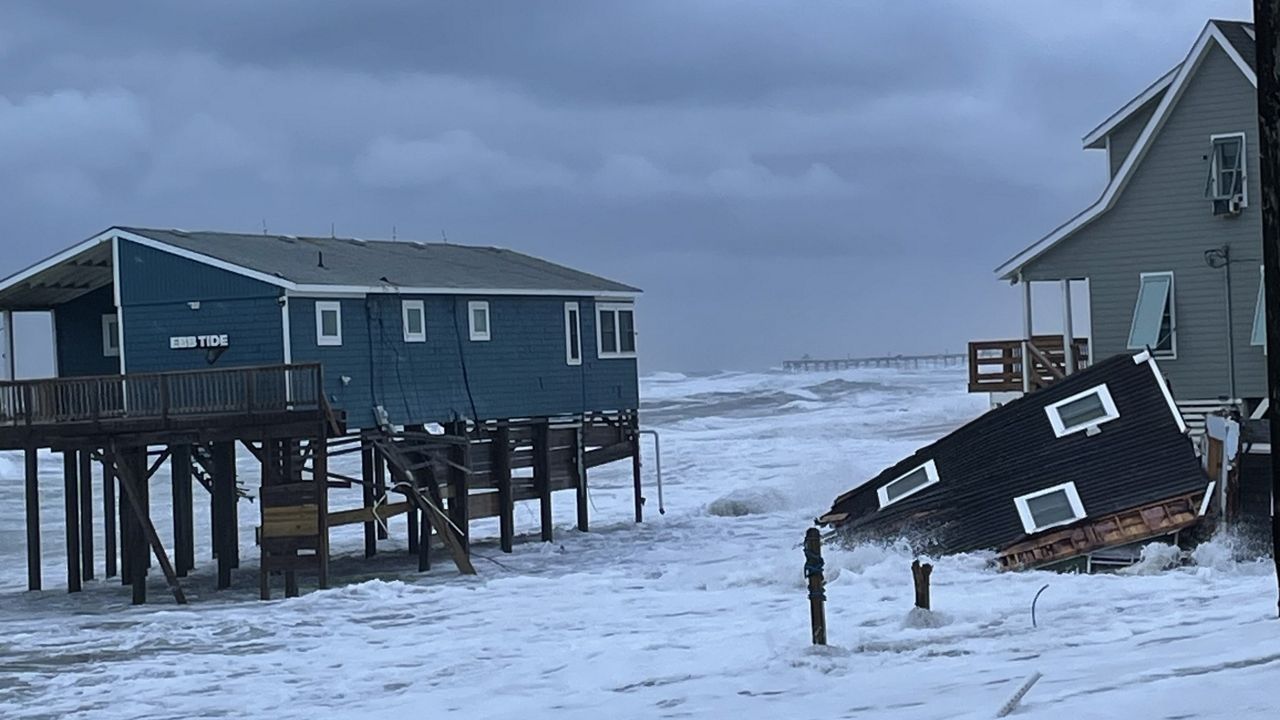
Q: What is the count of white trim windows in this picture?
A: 12